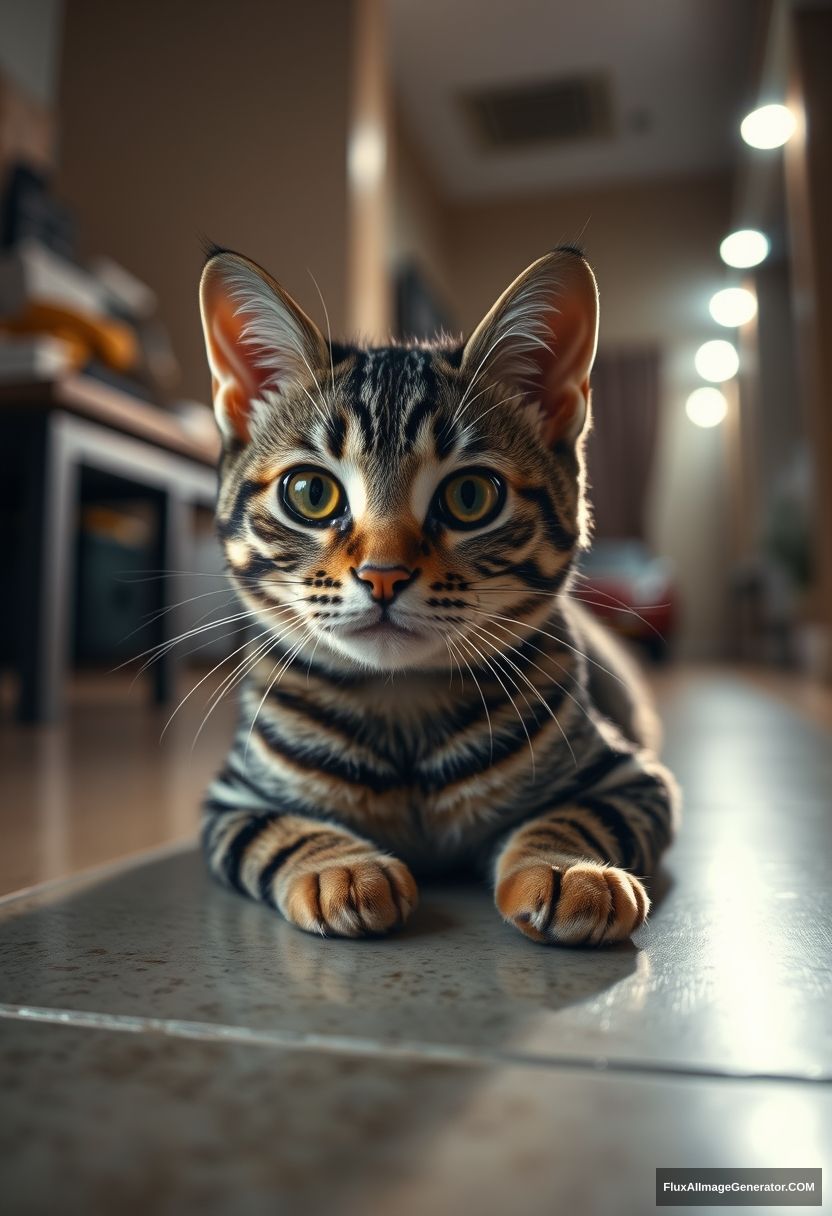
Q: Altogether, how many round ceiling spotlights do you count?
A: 5